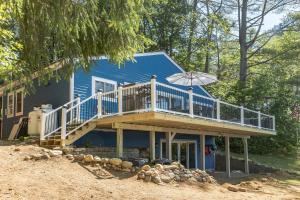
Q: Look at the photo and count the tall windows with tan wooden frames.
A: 2